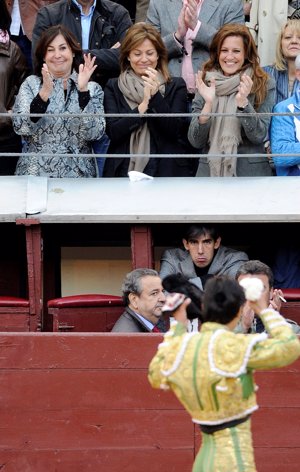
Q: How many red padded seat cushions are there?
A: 3